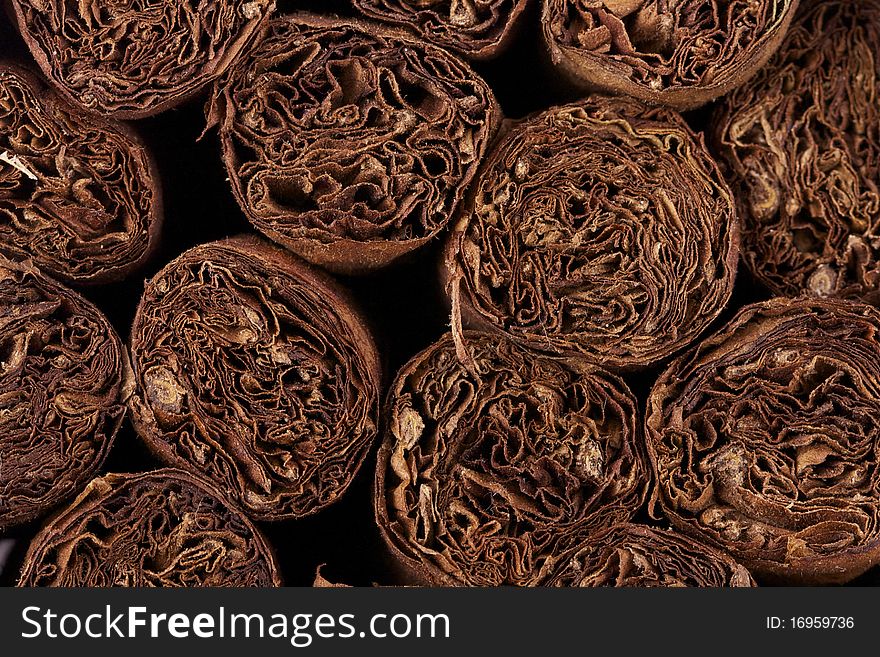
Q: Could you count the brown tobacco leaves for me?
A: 13